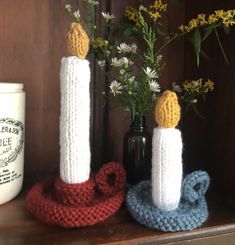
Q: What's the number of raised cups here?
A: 1